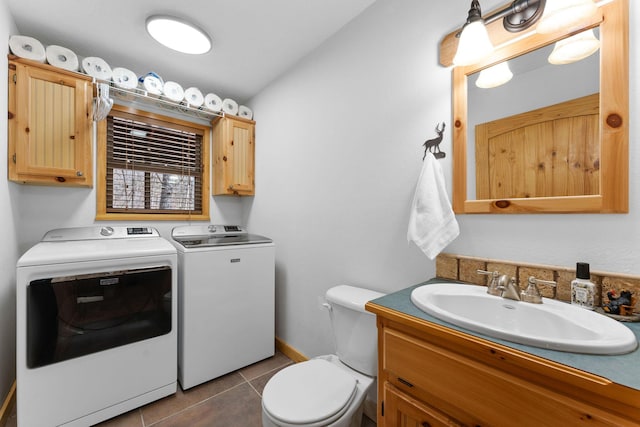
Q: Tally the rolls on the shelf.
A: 10